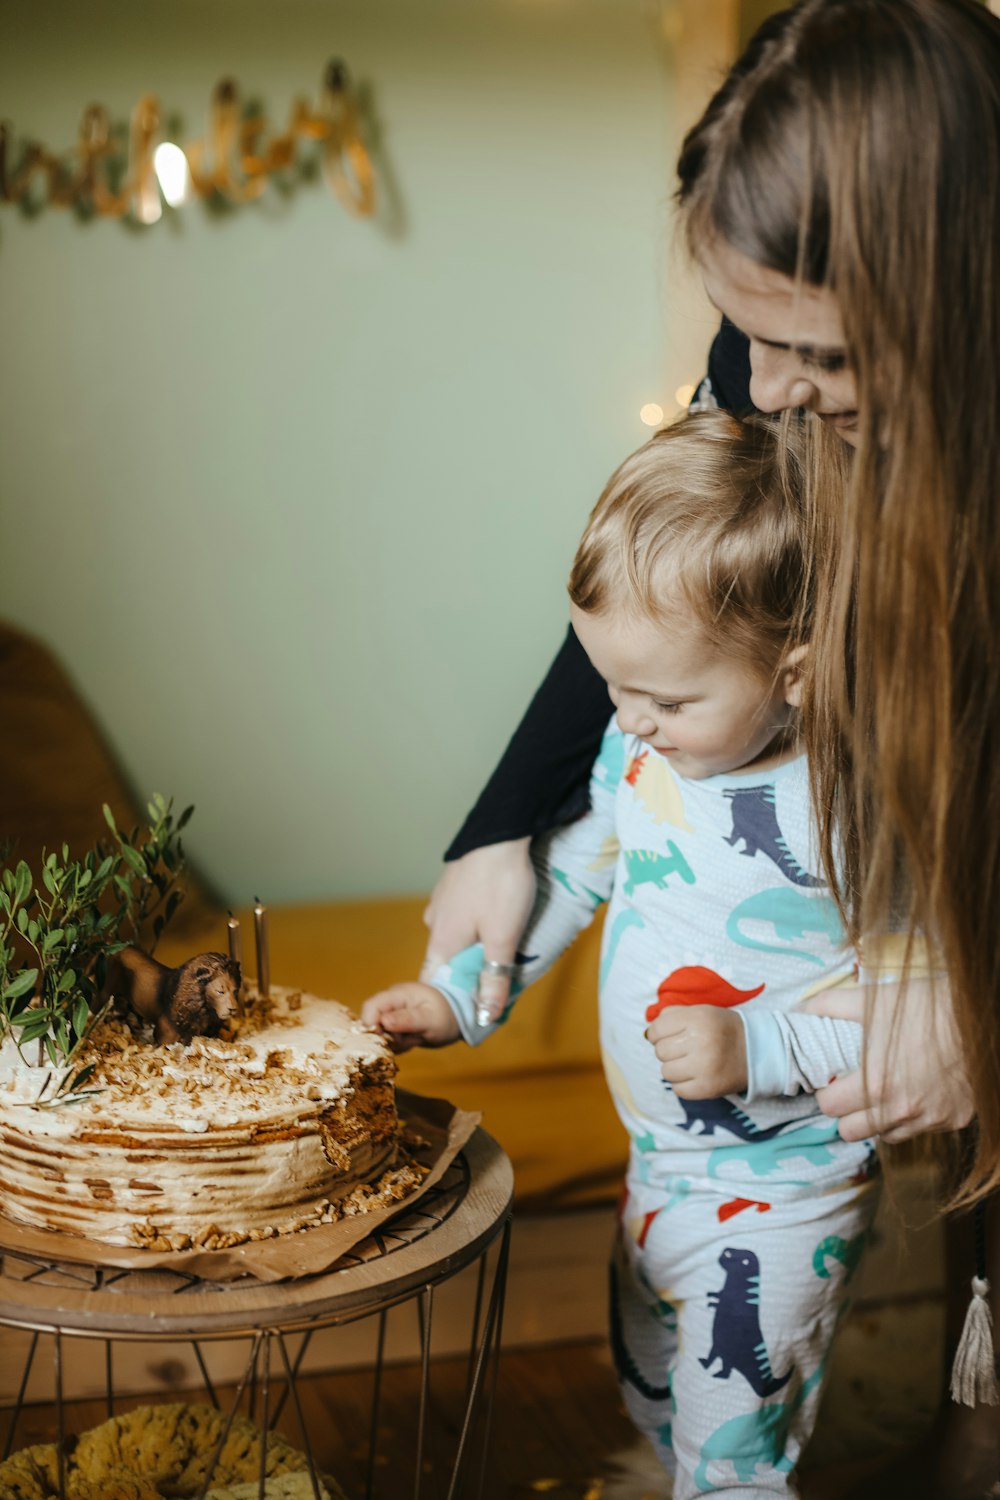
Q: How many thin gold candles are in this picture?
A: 2